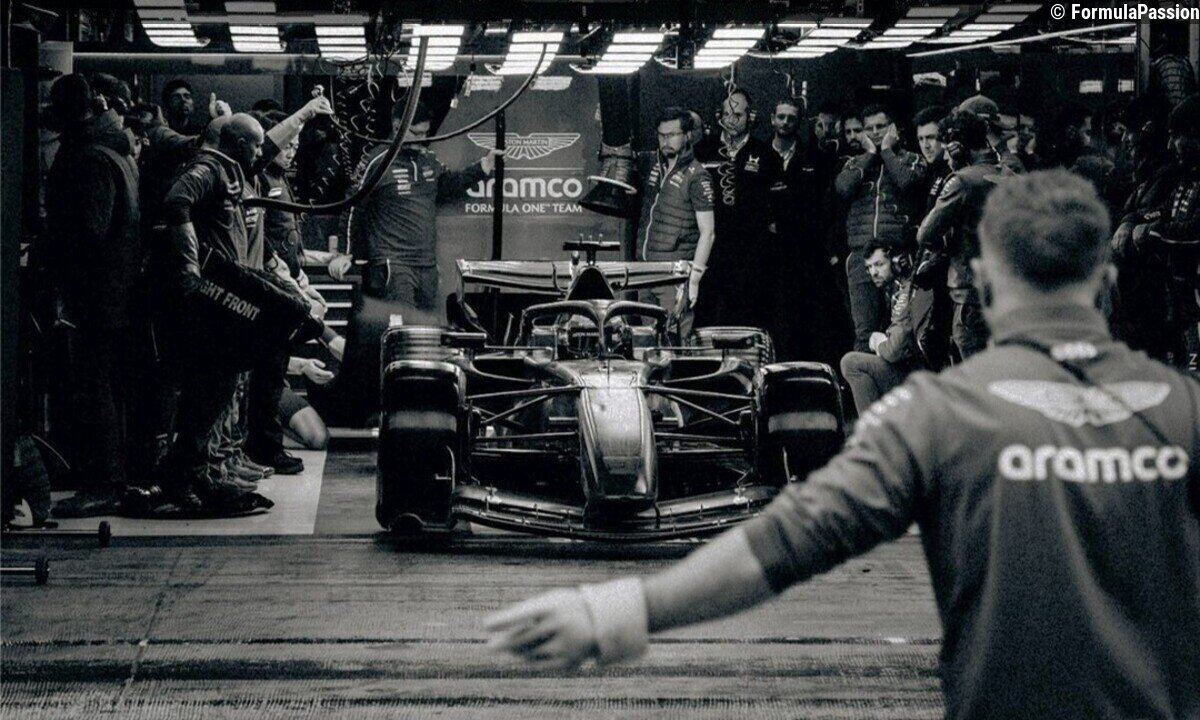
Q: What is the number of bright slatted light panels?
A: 10